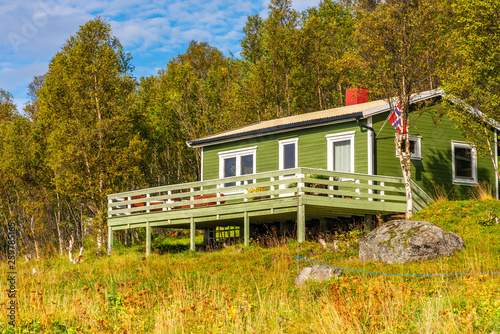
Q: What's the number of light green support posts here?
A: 5